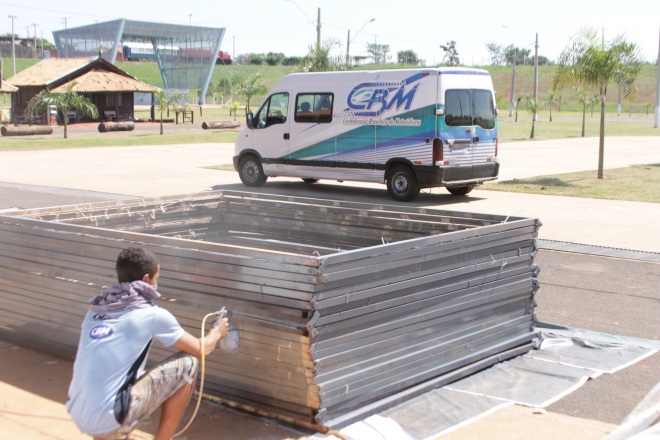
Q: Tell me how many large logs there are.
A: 3